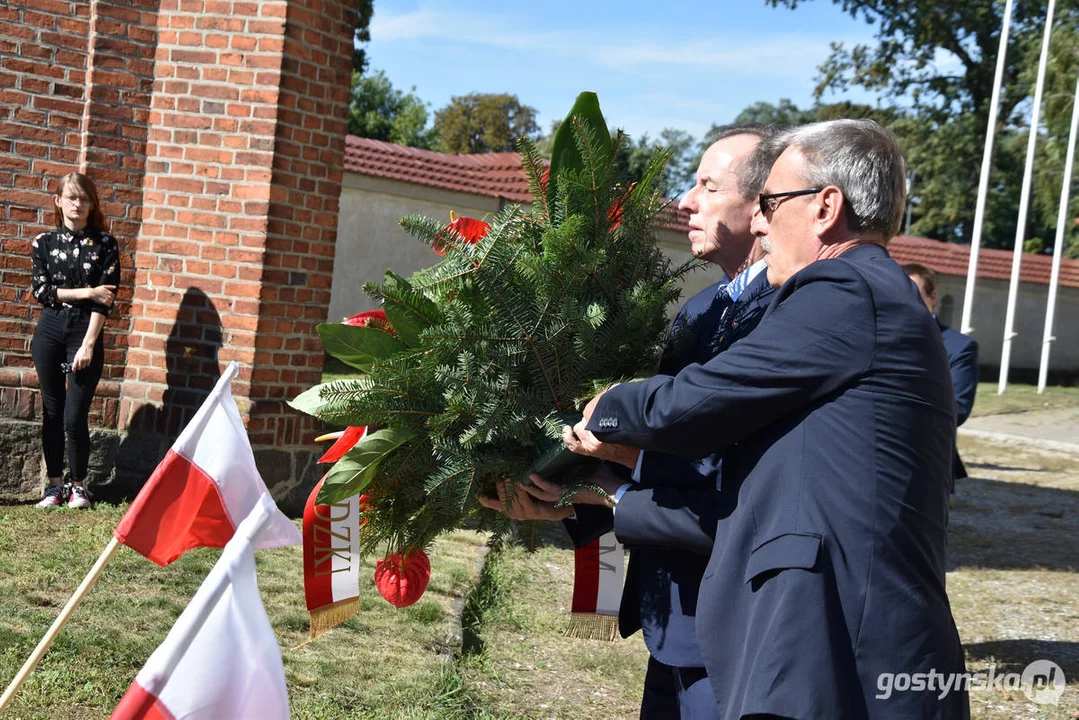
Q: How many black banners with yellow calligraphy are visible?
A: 0